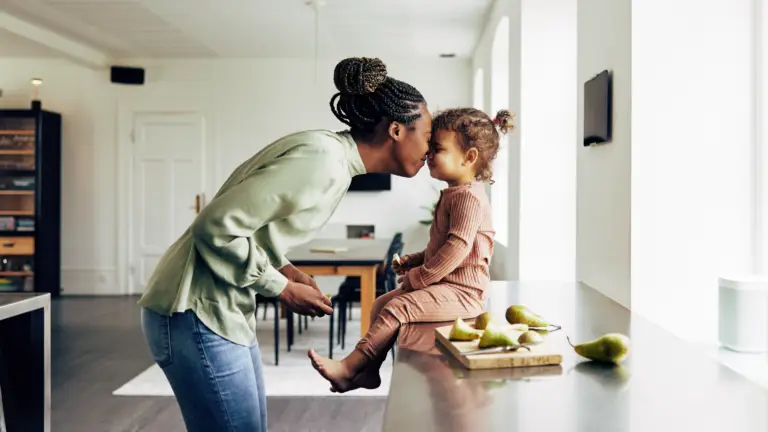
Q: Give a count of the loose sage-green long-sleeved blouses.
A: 1